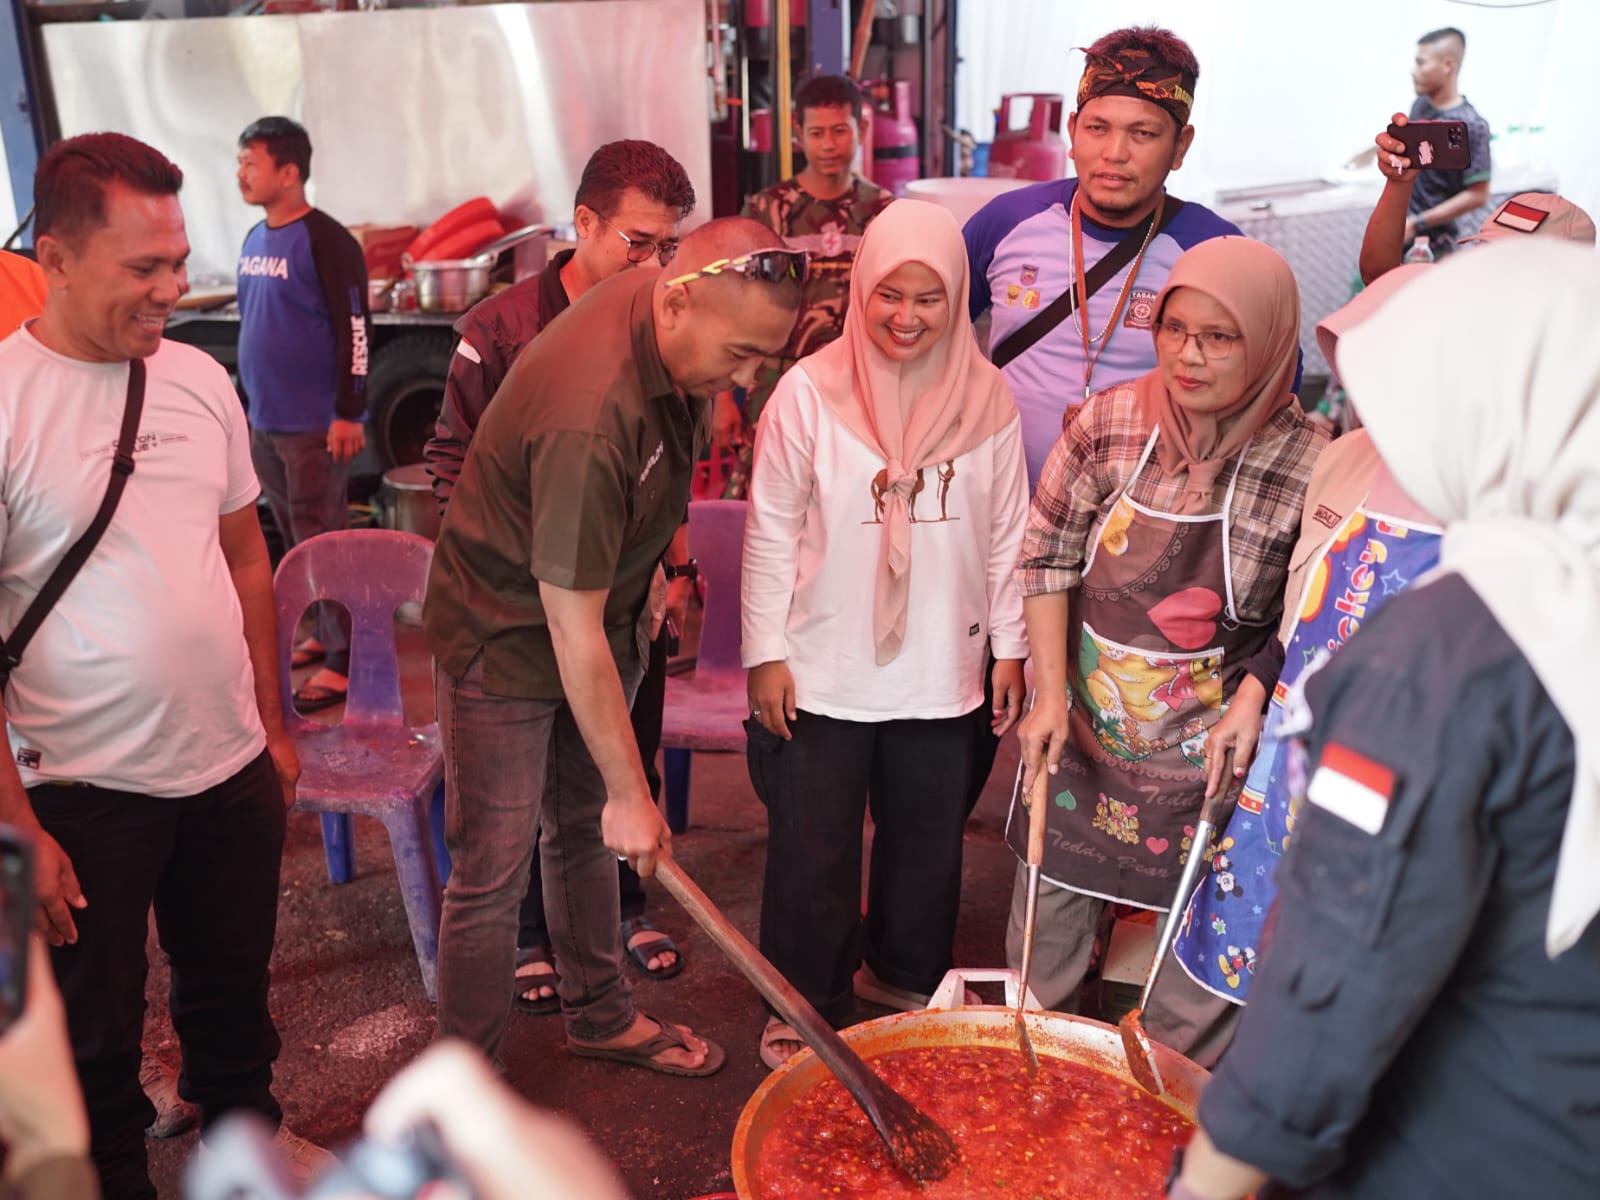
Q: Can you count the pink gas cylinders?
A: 2